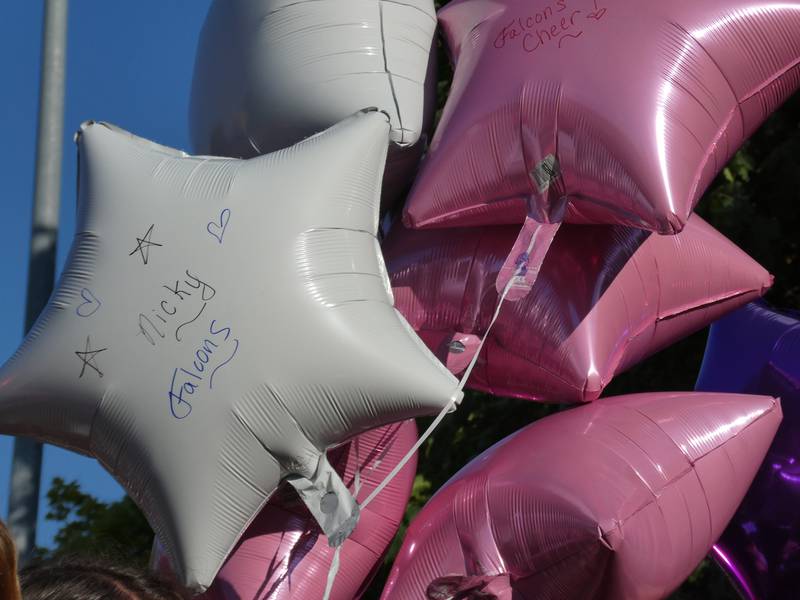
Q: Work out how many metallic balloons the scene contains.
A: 7